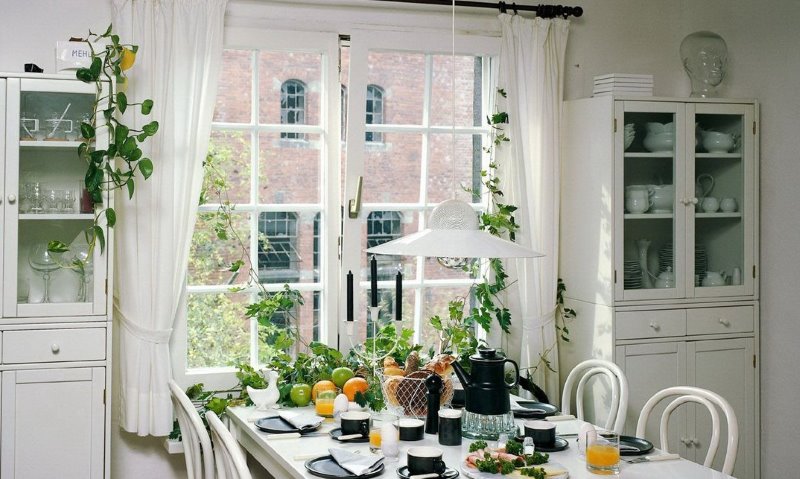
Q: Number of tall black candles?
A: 3